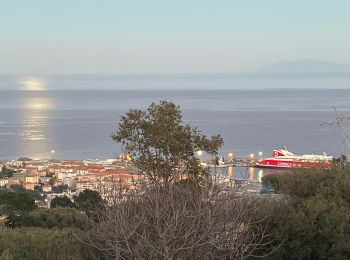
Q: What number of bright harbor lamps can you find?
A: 4